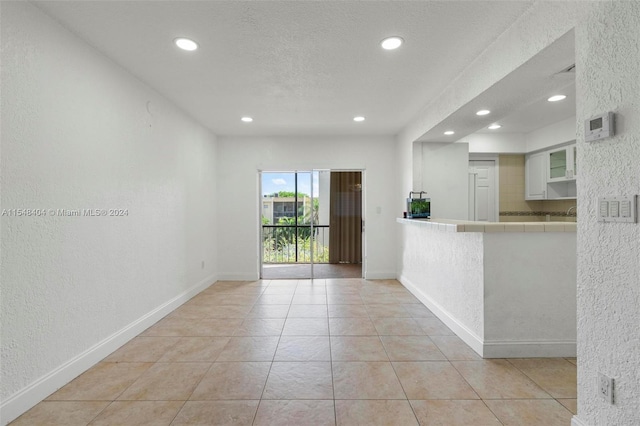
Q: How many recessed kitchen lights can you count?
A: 4